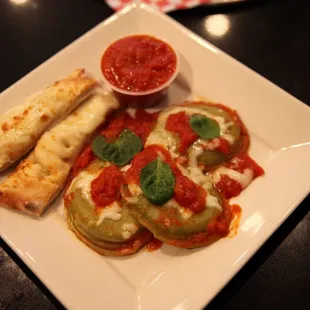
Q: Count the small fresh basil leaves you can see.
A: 3